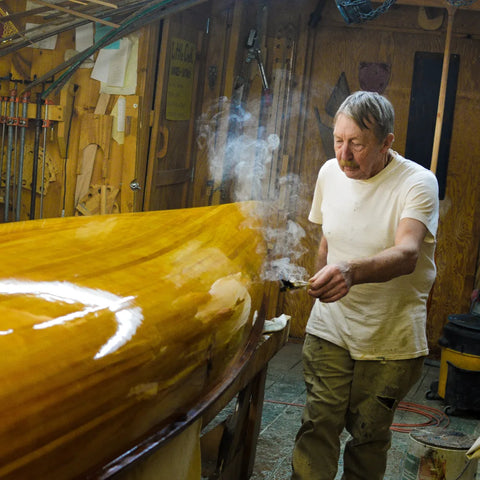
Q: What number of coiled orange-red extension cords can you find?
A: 1